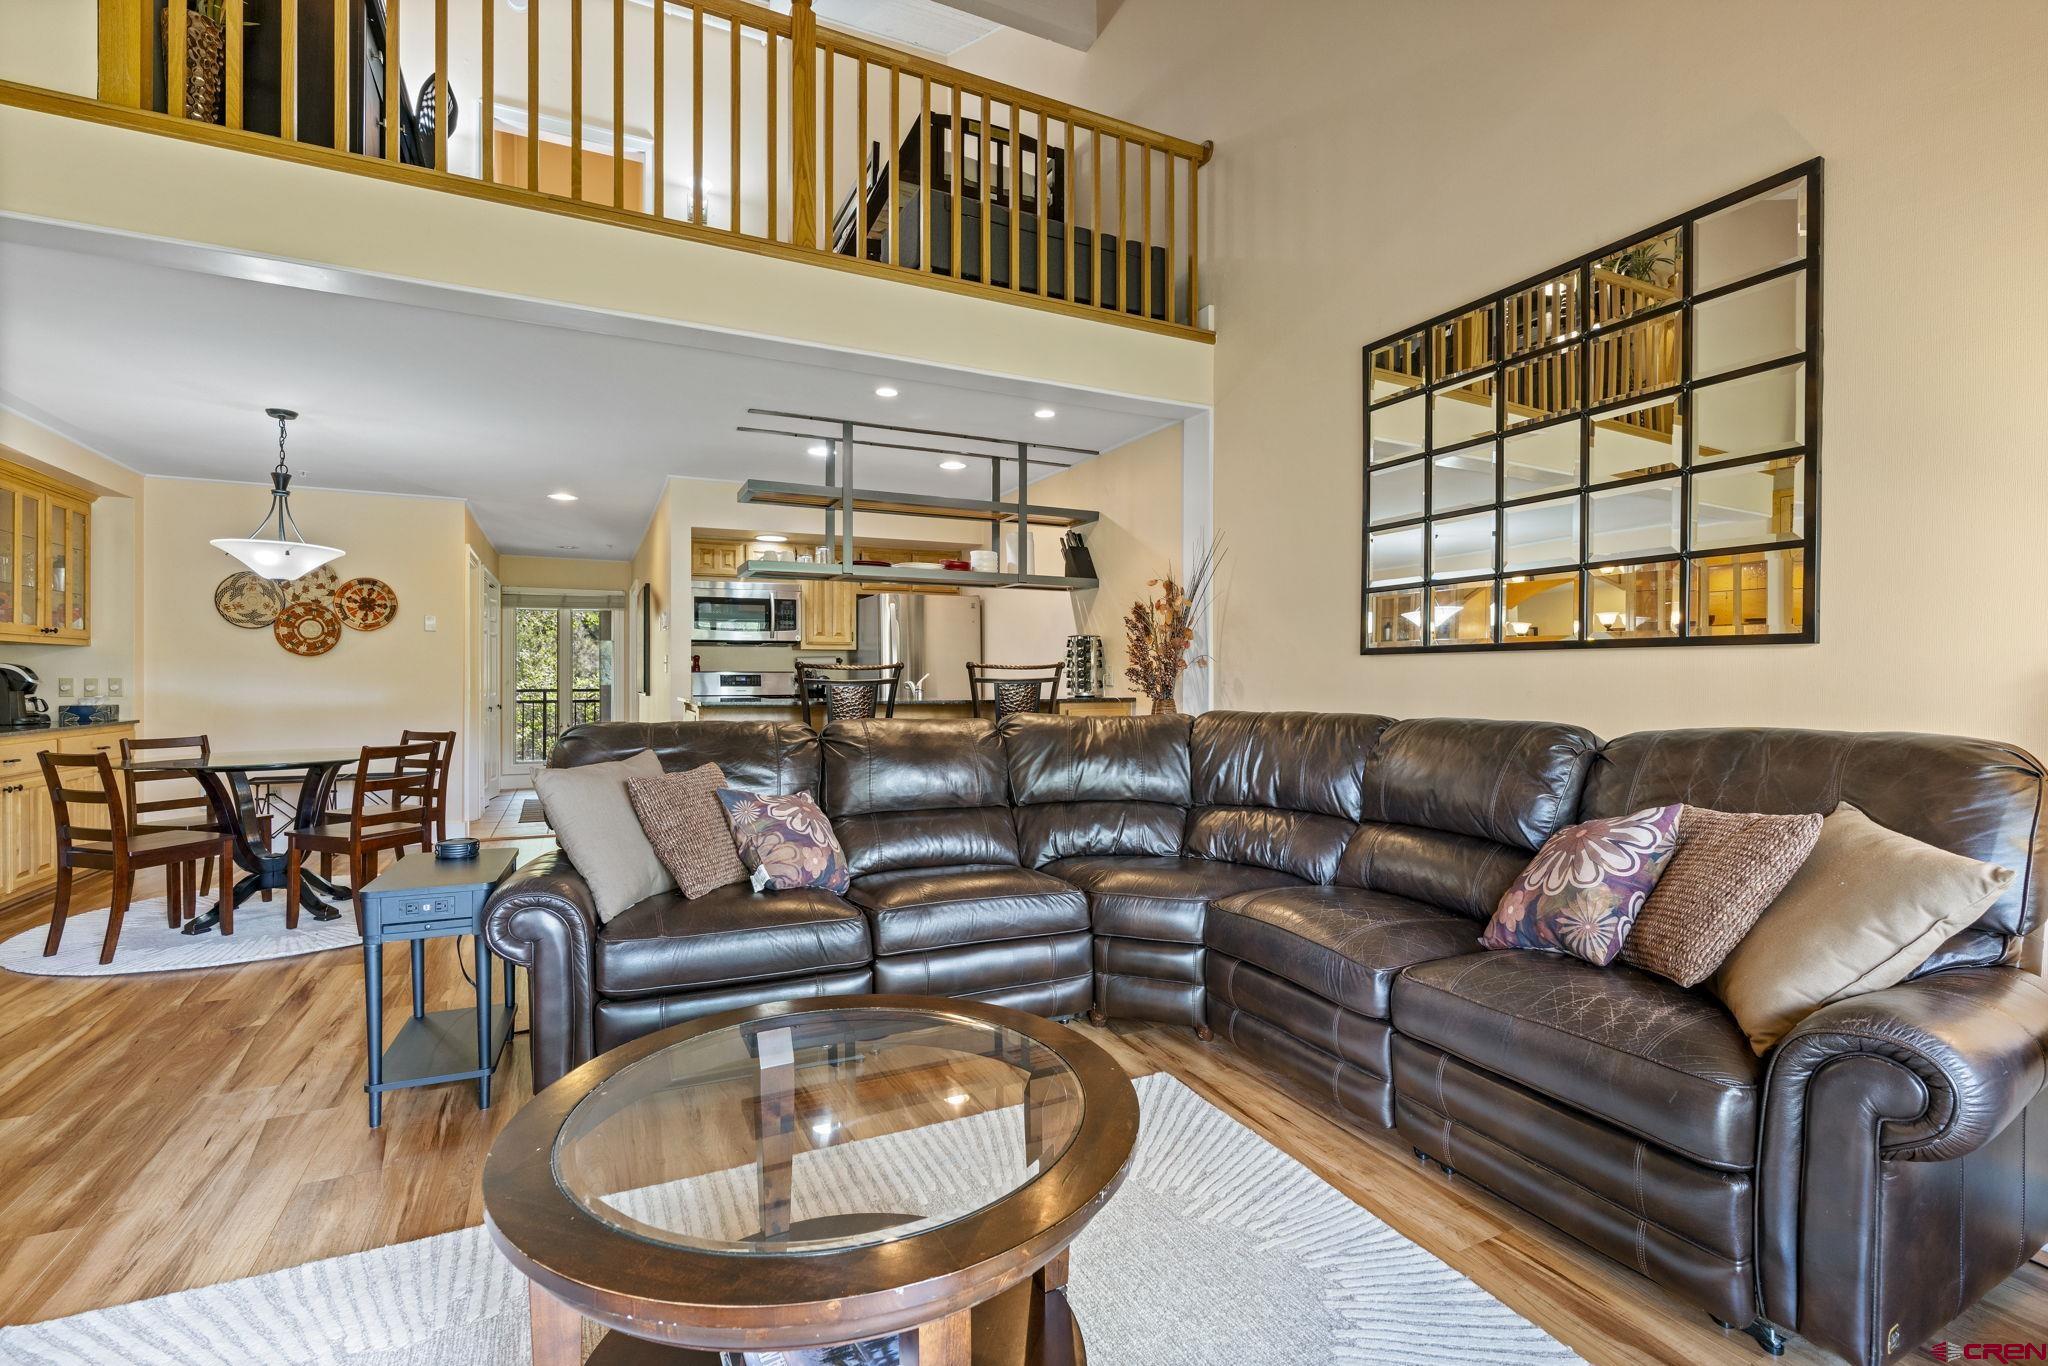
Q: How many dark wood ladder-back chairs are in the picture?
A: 4